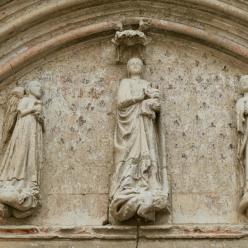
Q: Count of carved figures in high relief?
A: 3